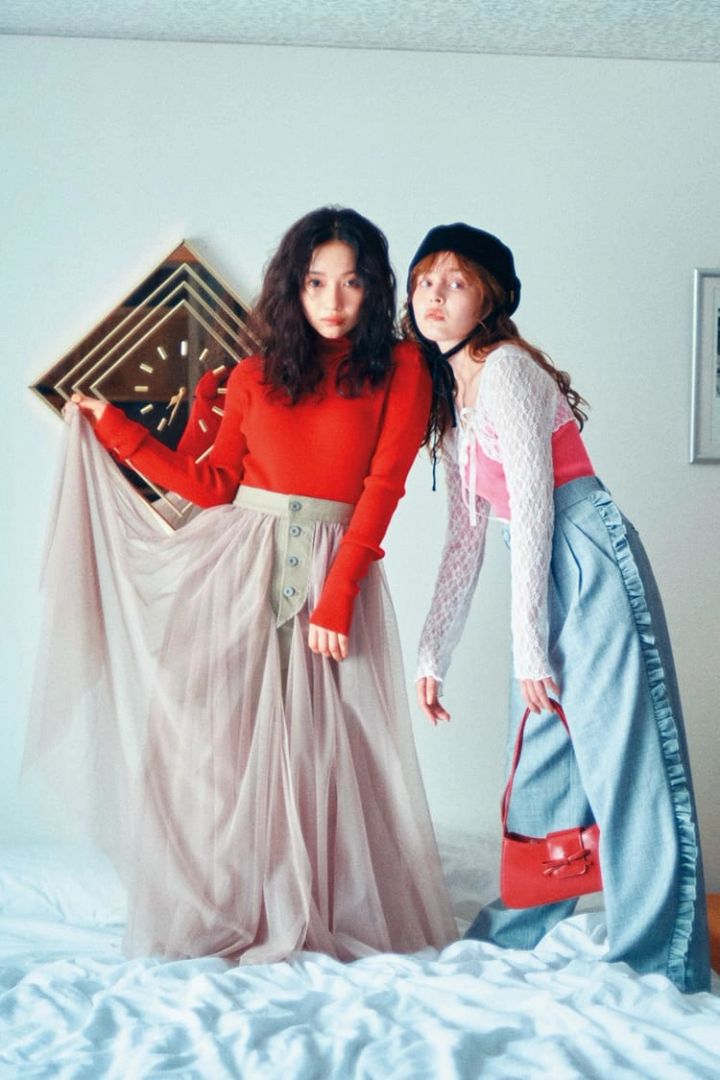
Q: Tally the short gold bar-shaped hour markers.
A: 11